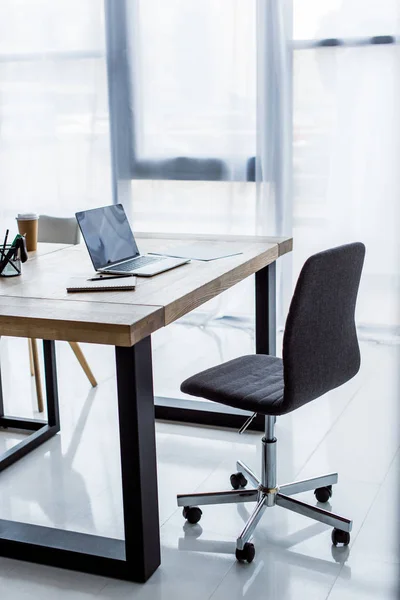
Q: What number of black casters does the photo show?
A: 5